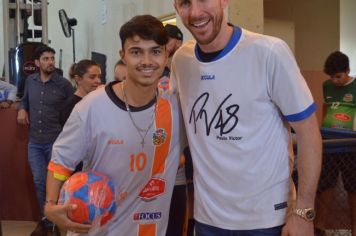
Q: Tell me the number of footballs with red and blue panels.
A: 1